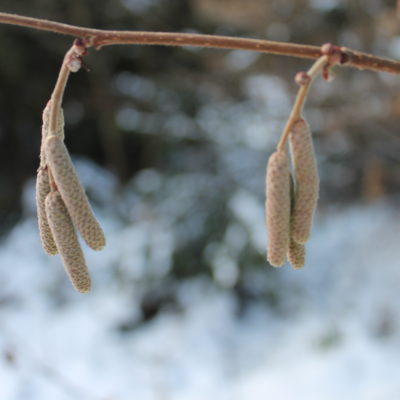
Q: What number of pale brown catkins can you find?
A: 7